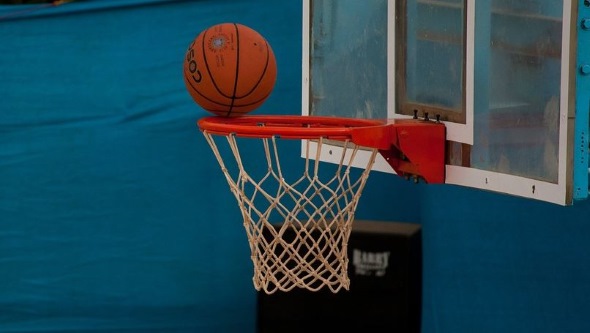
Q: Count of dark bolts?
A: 3